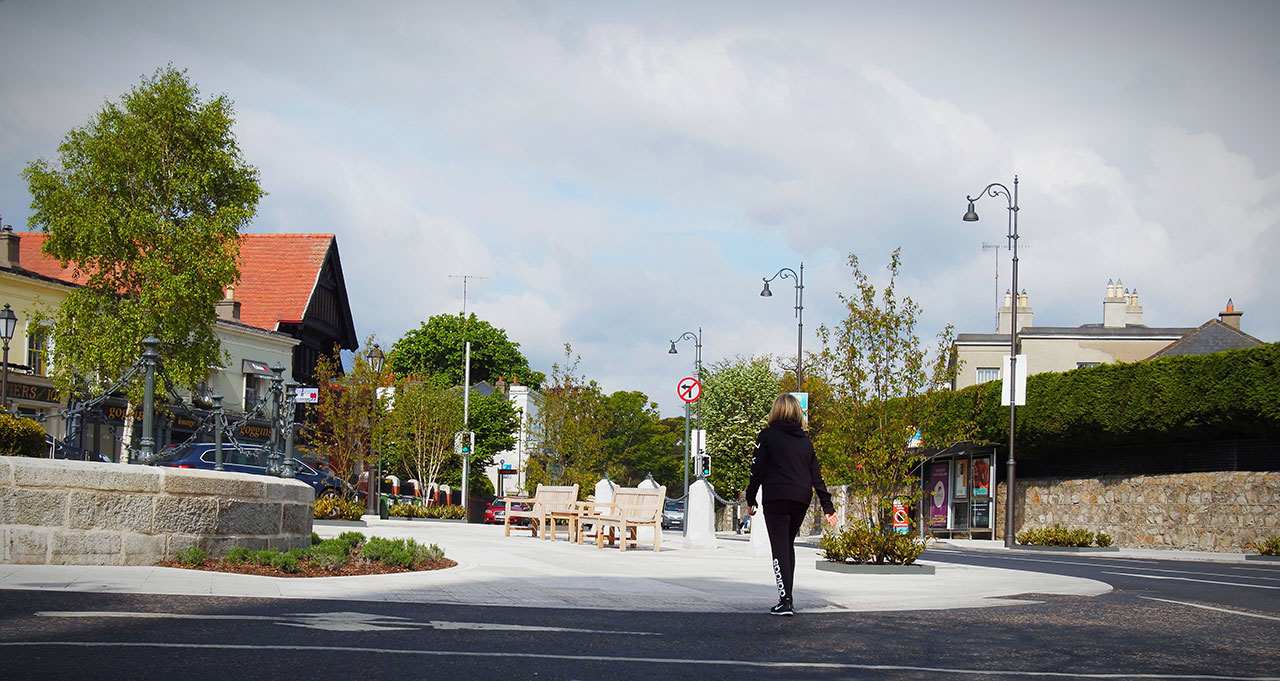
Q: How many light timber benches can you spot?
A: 2